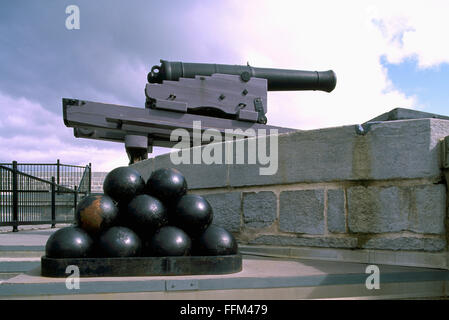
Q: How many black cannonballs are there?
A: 9